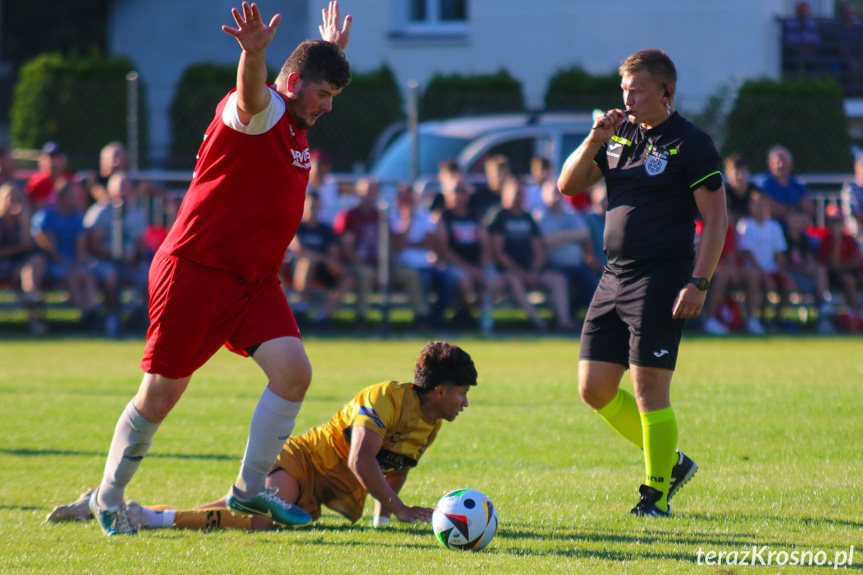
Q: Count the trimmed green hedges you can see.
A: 6